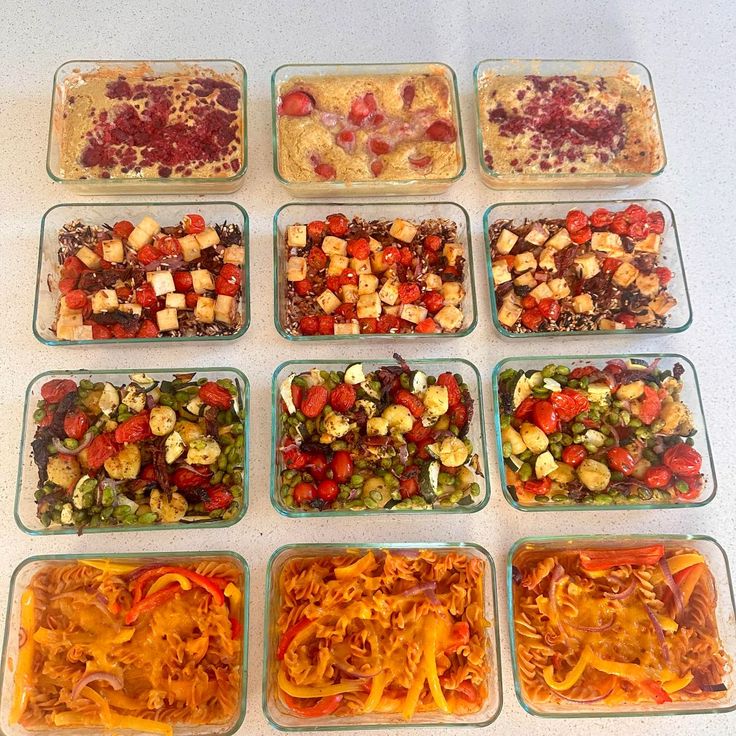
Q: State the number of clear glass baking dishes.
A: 12